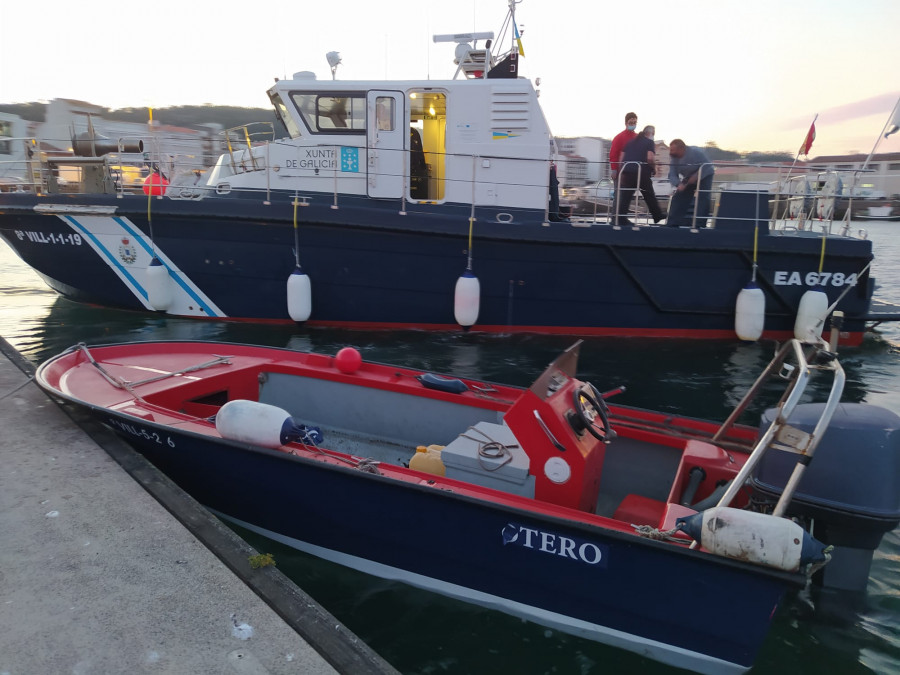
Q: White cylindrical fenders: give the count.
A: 7